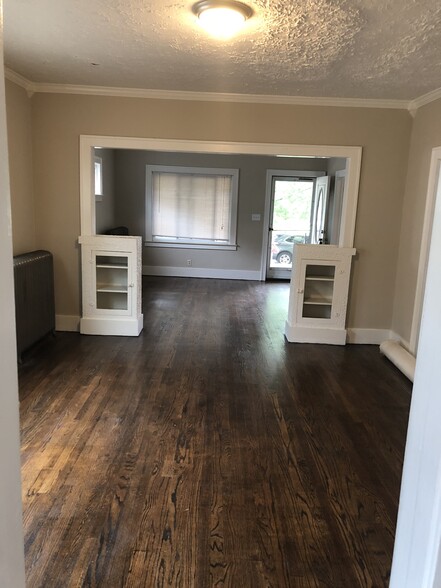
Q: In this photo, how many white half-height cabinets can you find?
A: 2